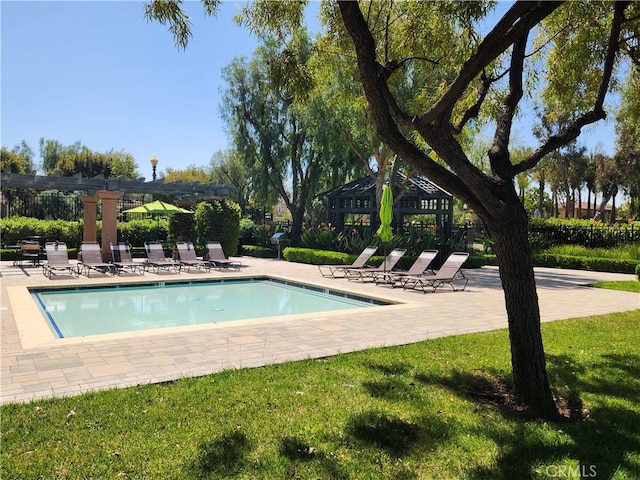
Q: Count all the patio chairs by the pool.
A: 10